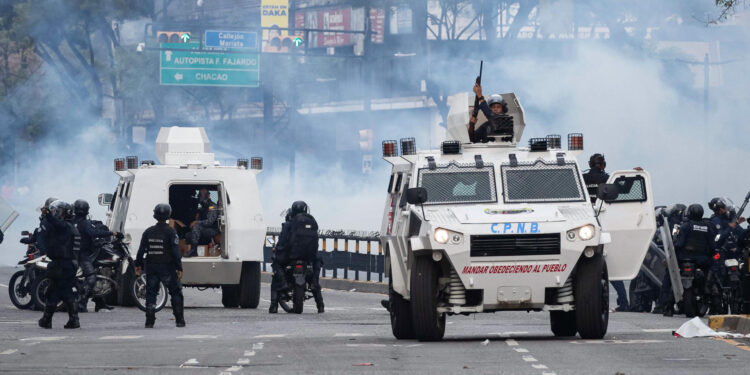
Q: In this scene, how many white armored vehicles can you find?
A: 2